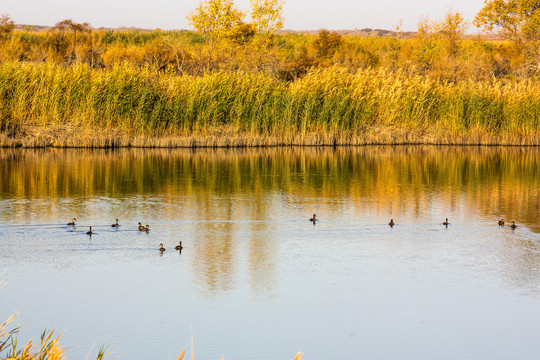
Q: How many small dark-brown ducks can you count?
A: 12